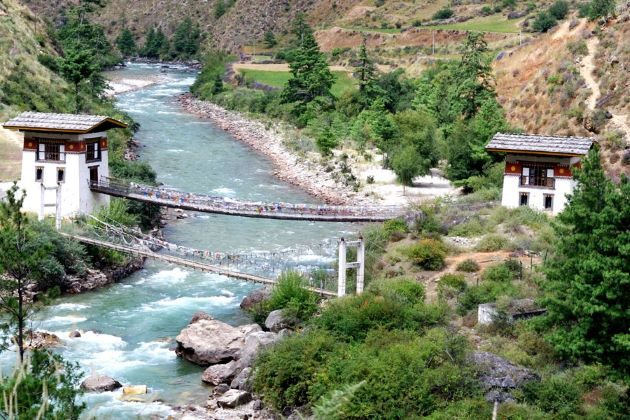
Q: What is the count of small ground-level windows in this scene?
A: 4